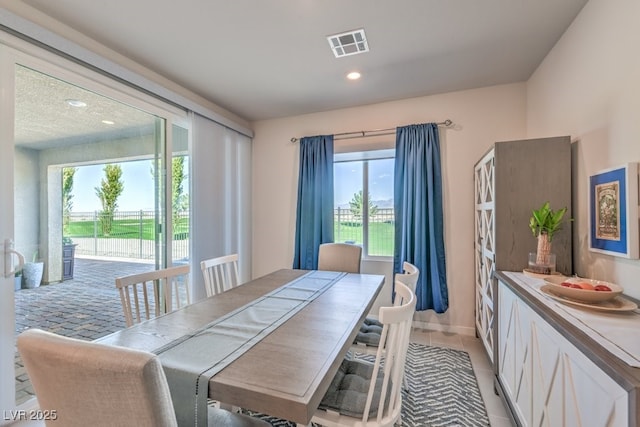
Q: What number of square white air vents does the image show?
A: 1